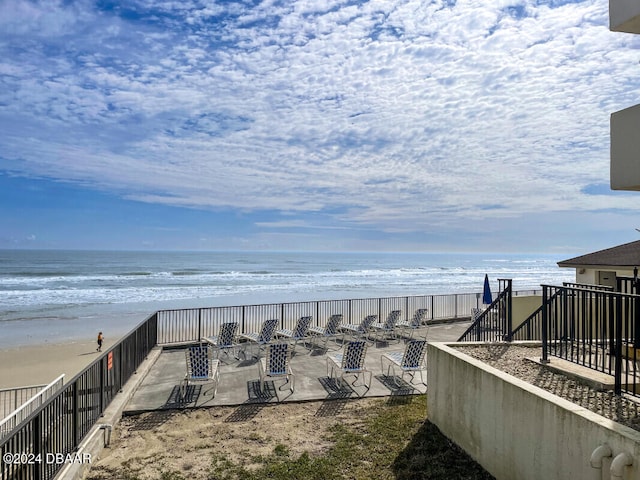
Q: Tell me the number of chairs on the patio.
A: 11